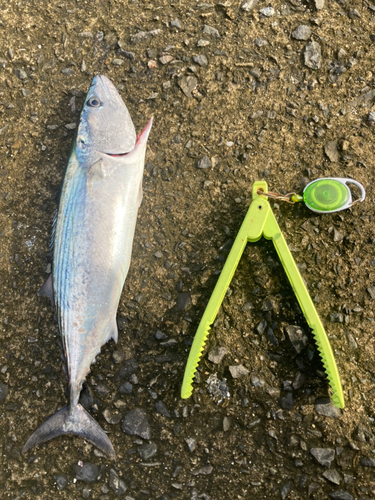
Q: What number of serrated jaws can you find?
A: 2